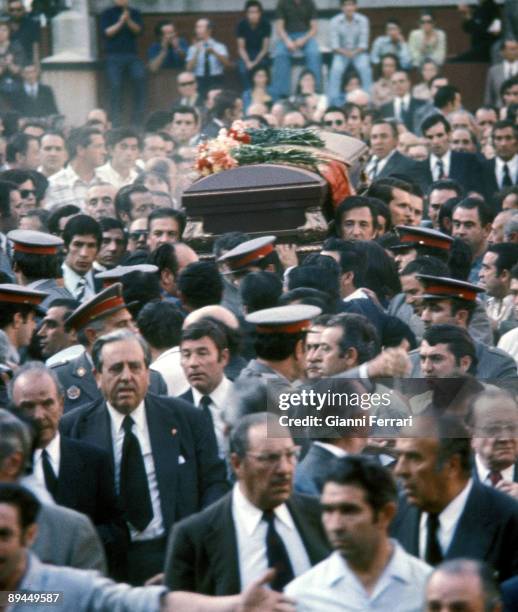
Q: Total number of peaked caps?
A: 8